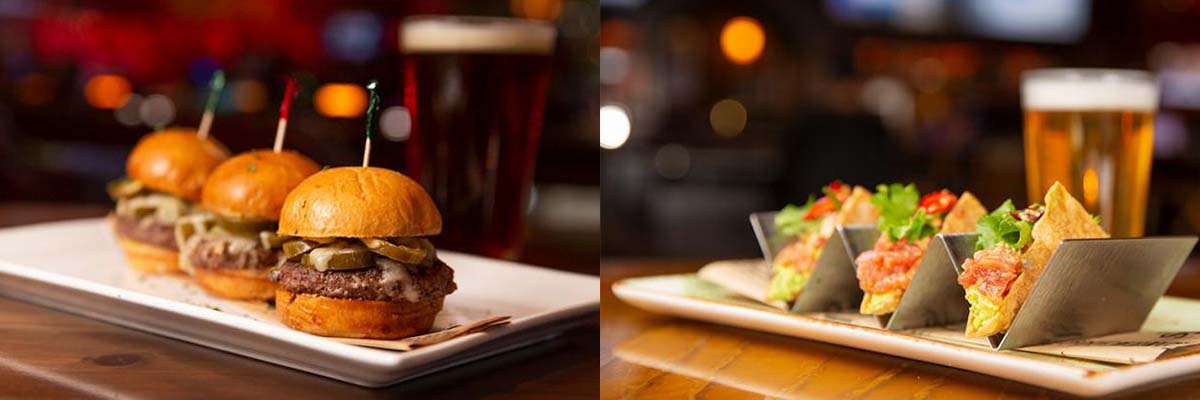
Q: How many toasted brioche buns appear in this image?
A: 3